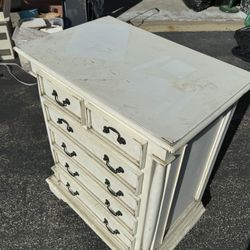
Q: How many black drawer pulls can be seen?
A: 10